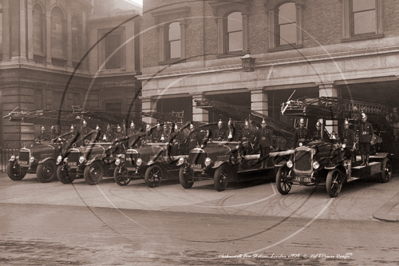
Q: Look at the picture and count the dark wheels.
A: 11